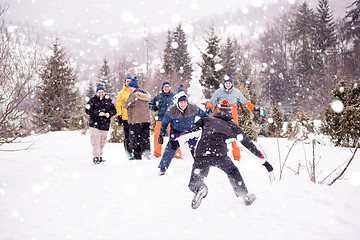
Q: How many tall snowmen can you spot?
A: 1